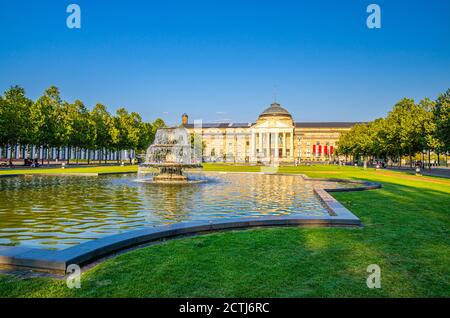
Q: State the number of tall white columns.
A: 6